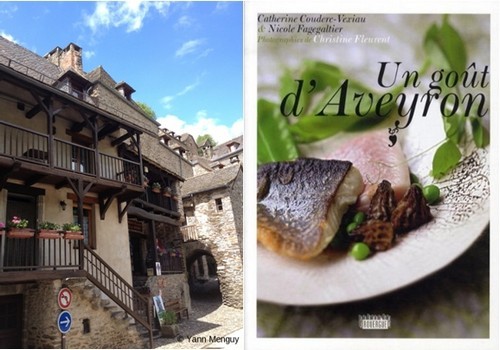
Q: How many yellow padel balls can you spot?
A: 0